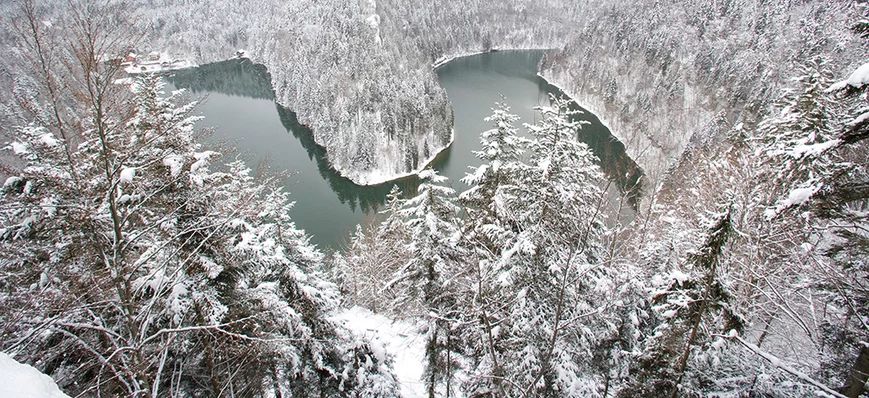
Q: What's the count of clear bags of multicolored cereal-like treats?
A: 0